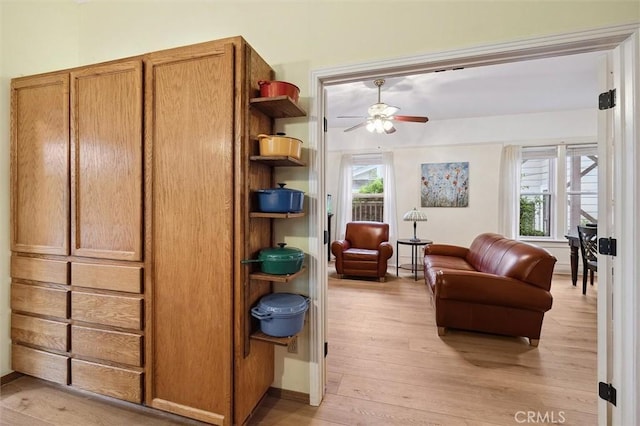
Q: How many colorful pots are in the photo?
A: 5